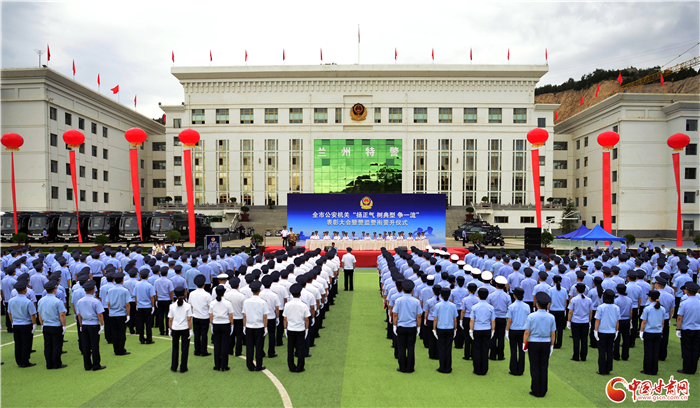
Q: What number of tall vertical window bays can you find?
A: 10